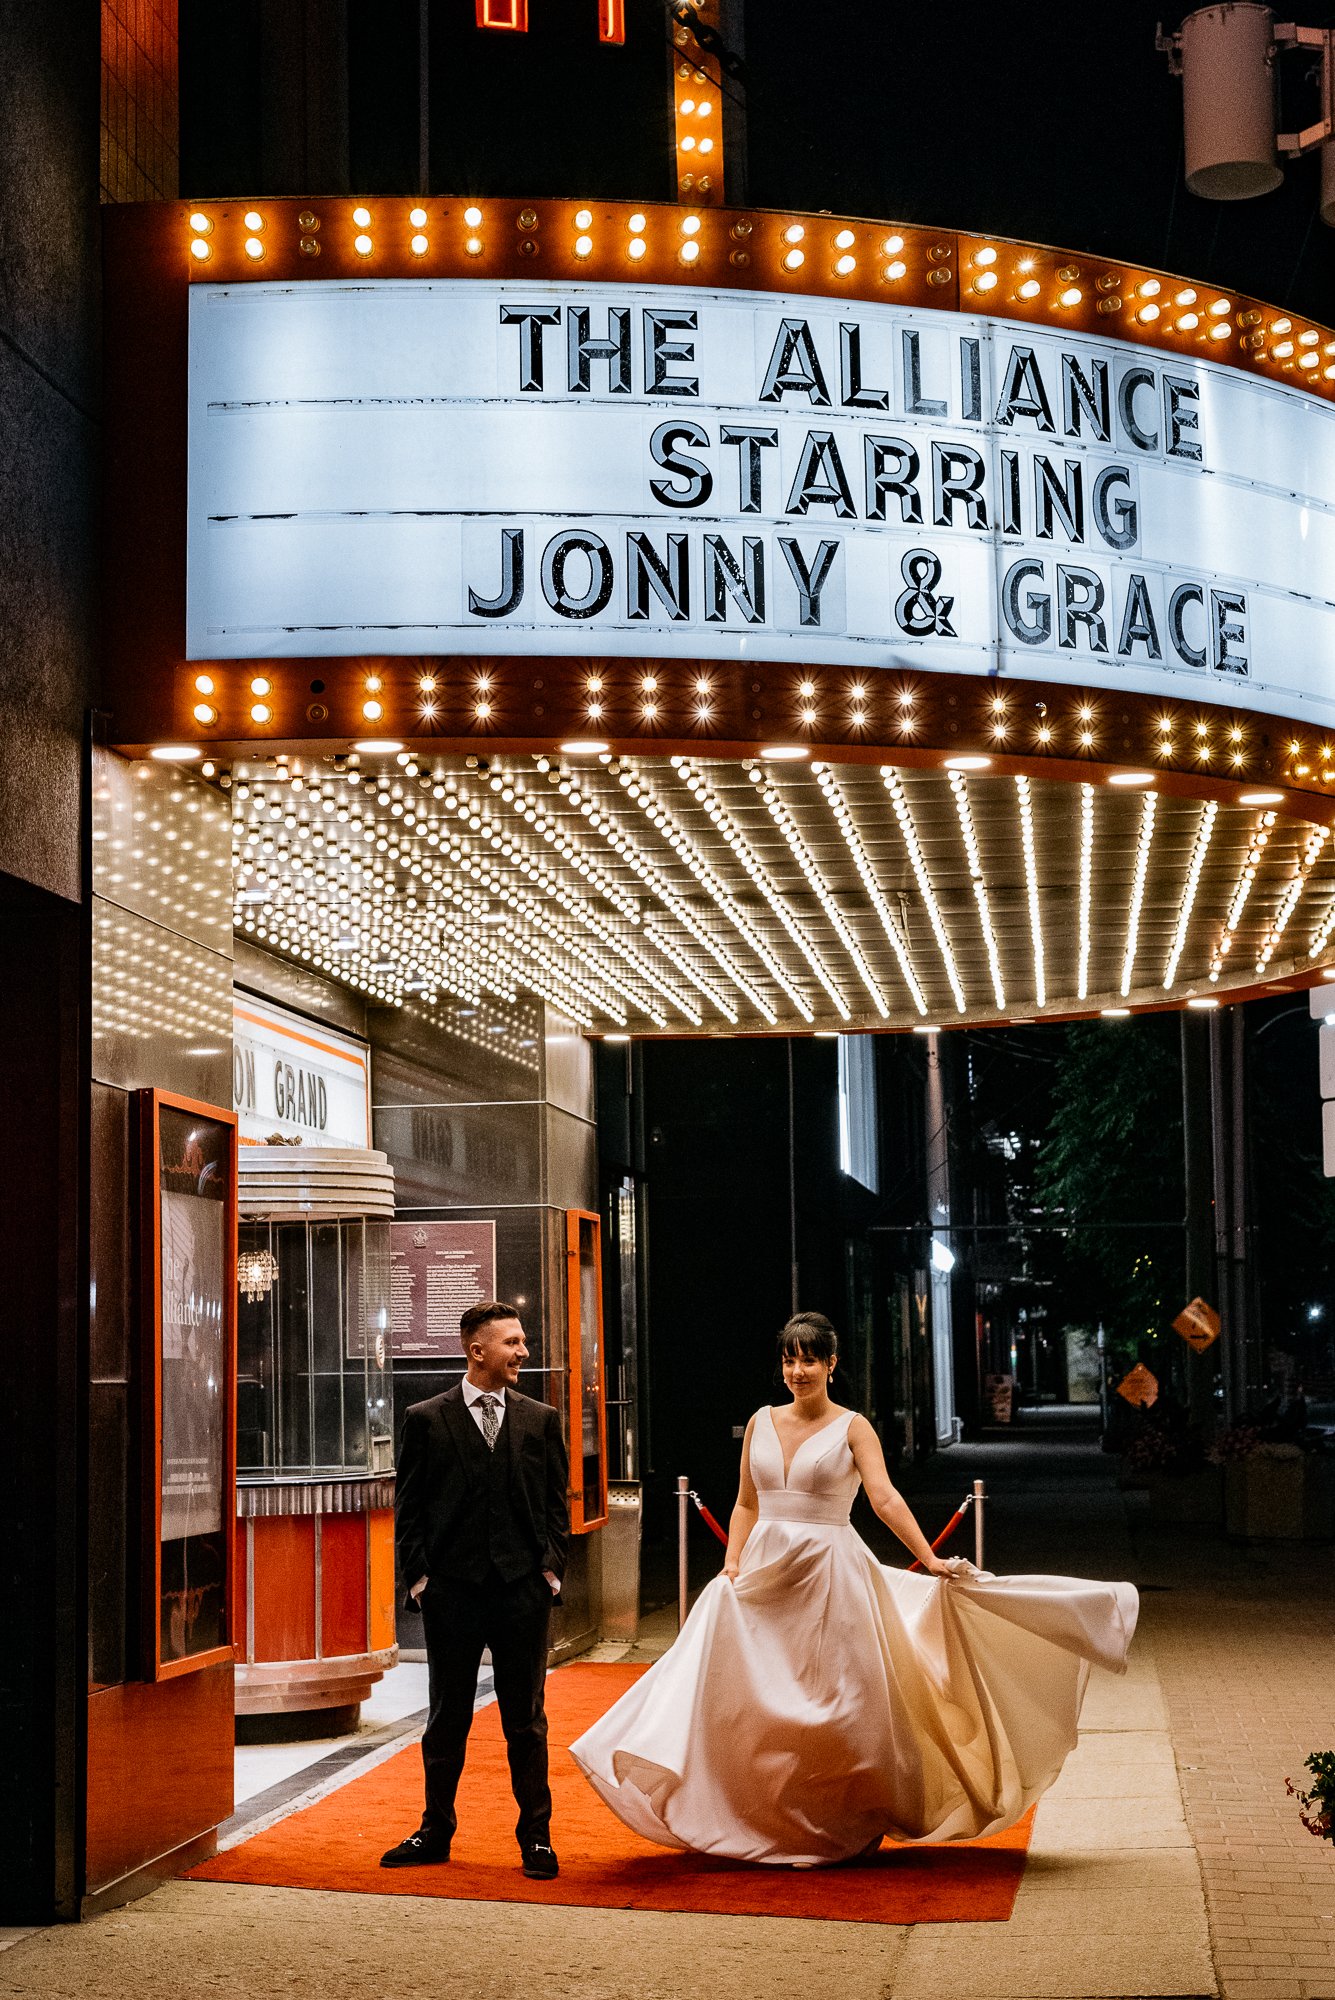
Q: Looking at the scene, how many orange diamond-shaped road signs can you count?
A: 2